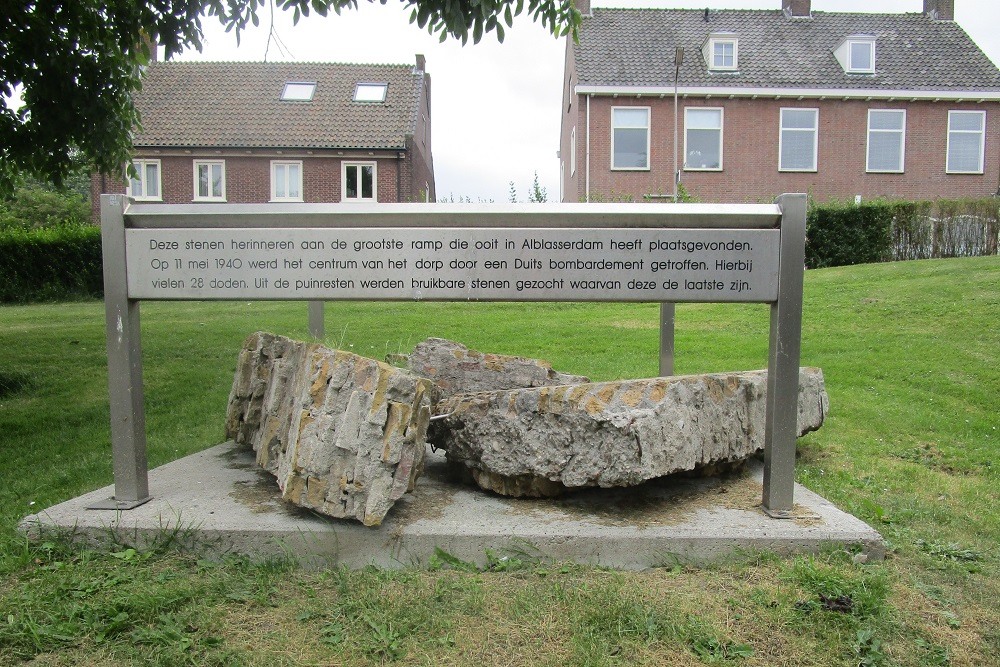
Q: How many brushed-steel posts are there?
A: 4